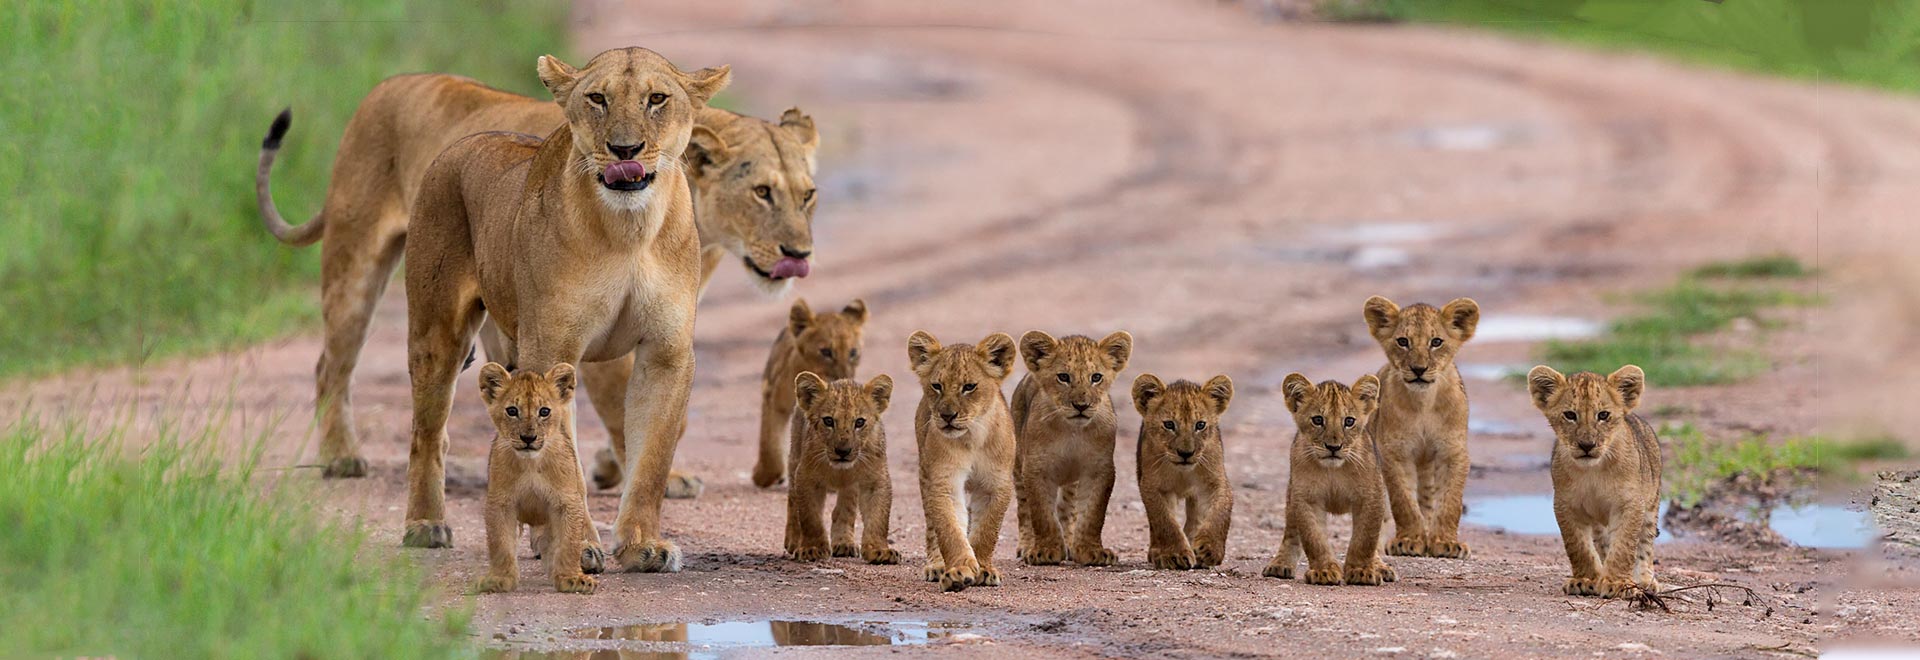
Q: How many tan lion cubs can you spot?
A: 9